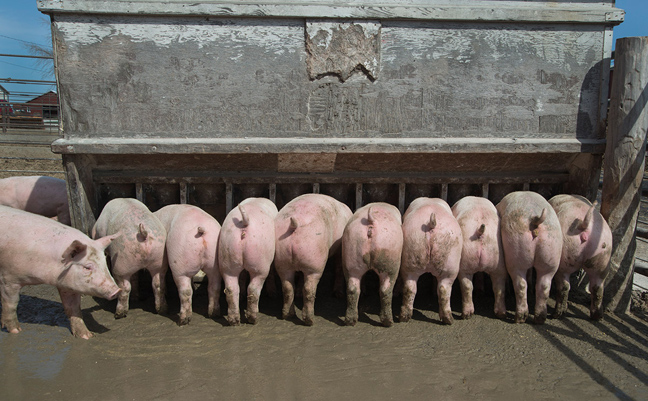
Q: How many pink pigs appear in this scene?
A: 11